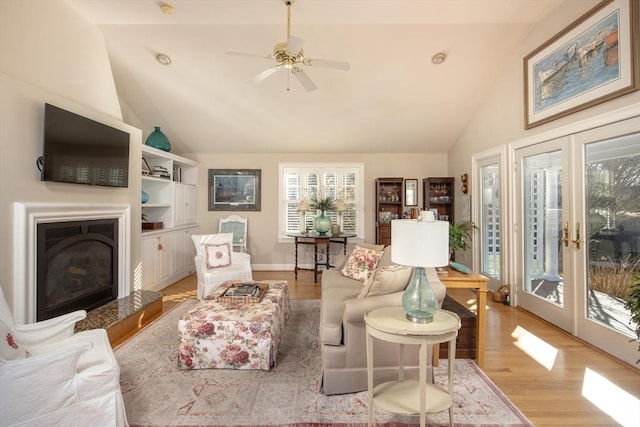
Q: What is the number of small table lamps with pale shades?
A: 2